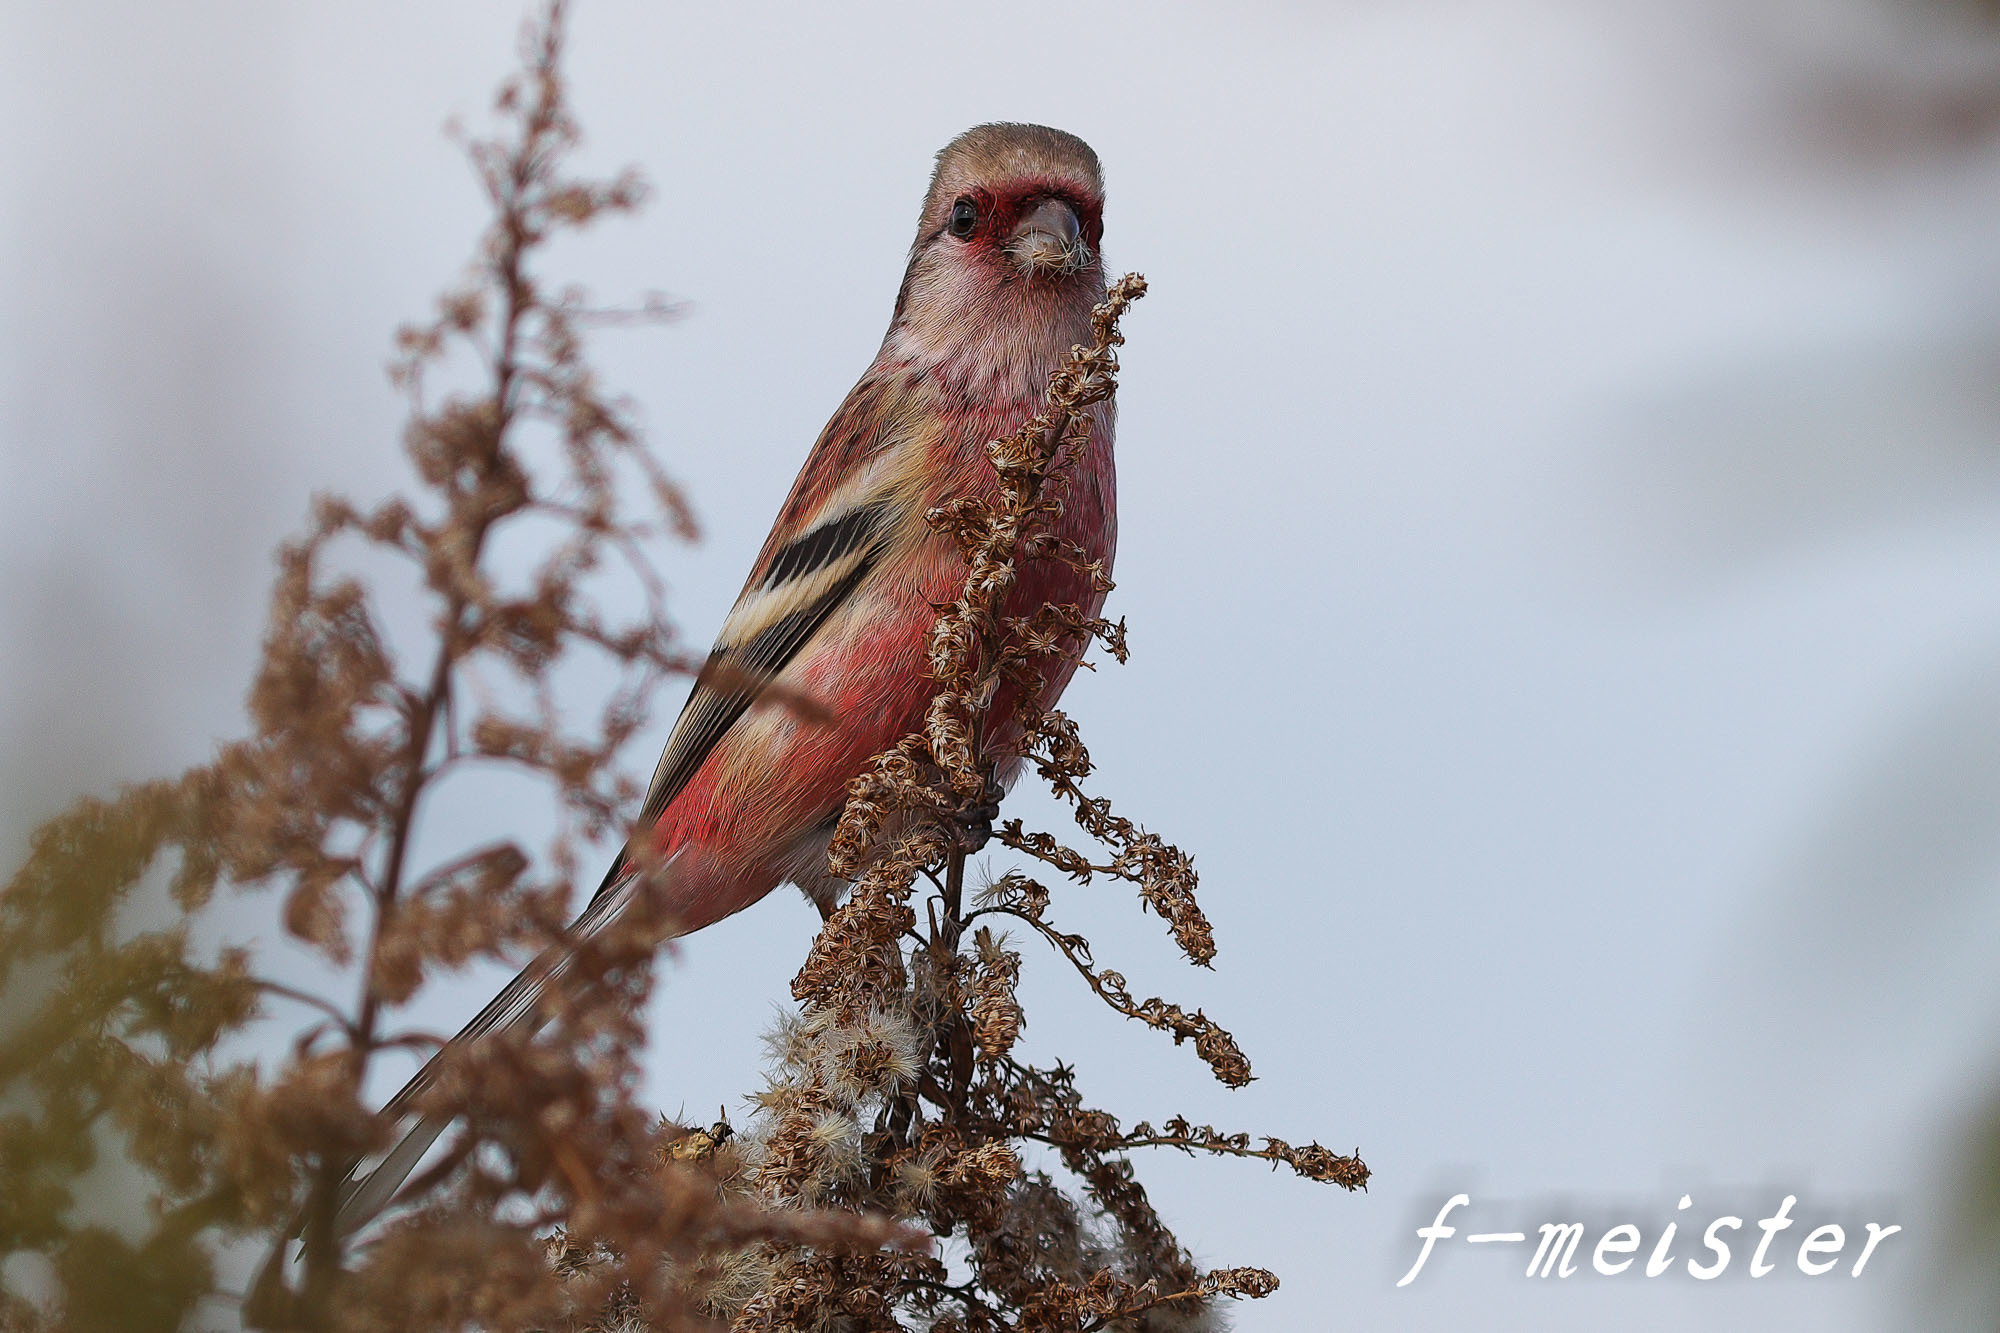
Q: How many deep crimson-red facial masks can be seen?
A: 1